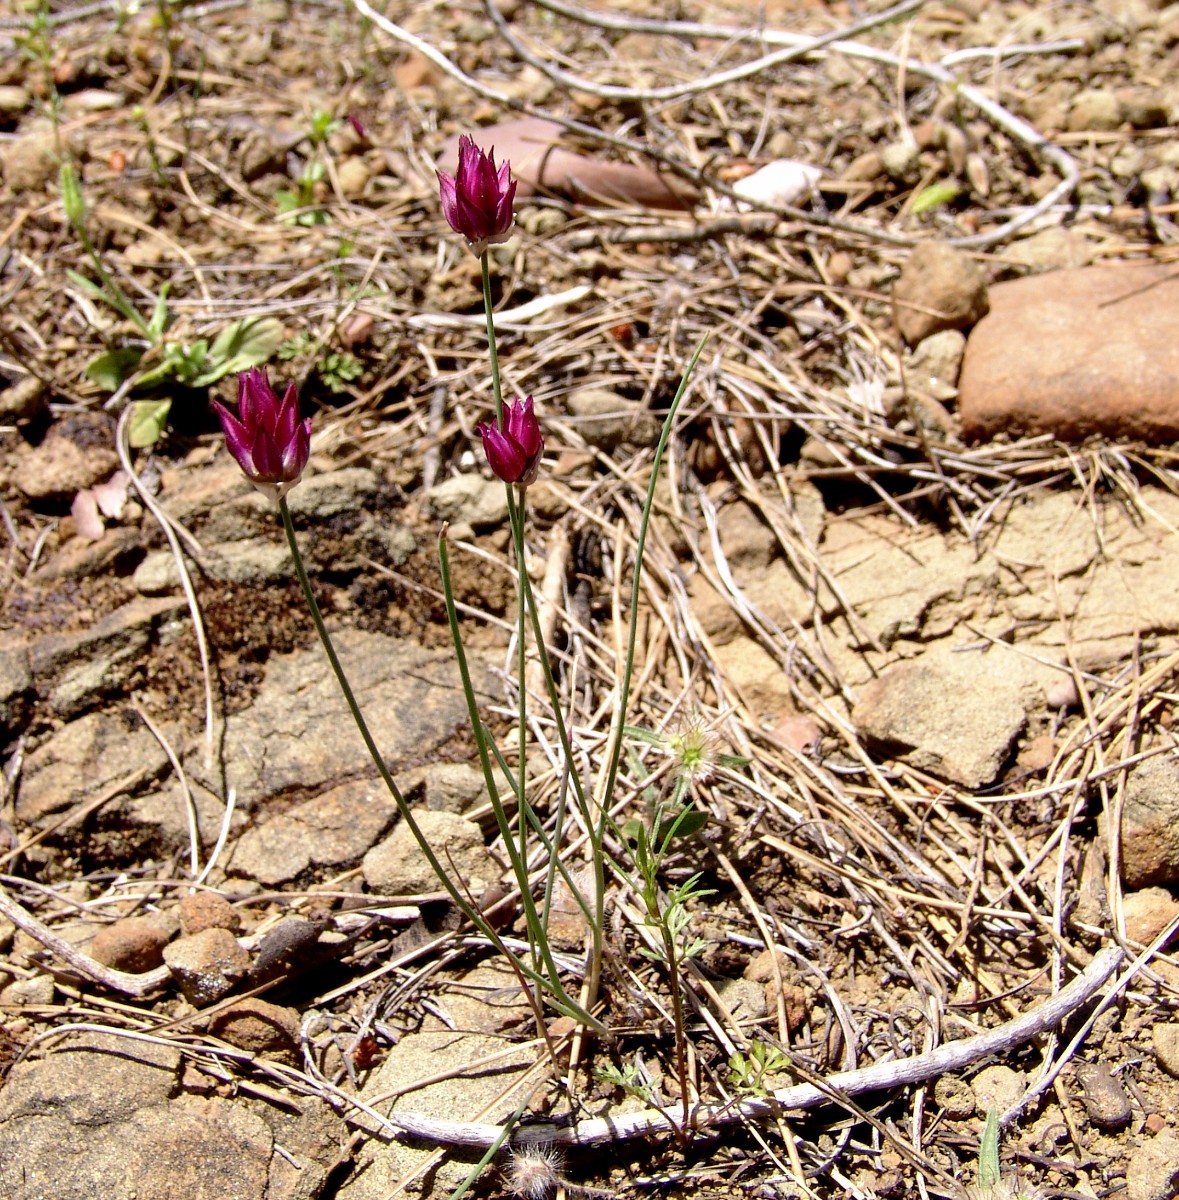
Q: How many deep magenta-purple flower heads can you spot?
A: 3